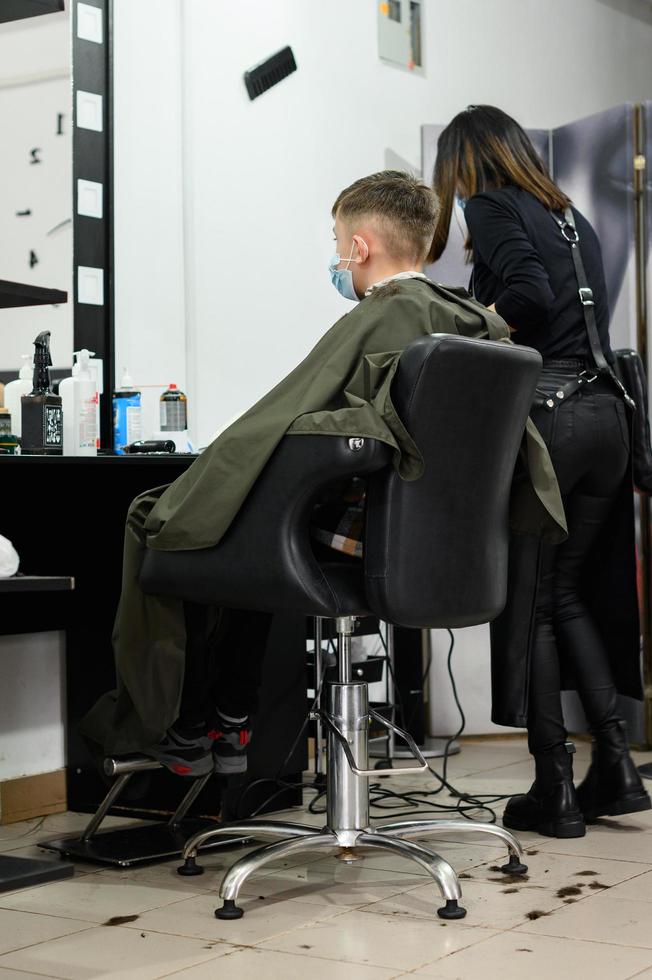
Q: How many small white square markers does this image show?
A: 4